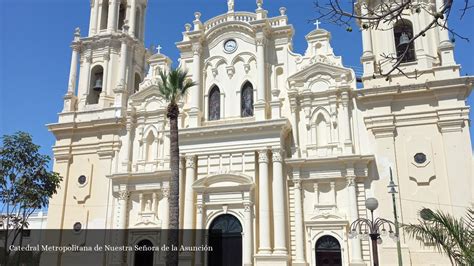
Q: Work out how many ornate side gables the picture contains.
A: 2